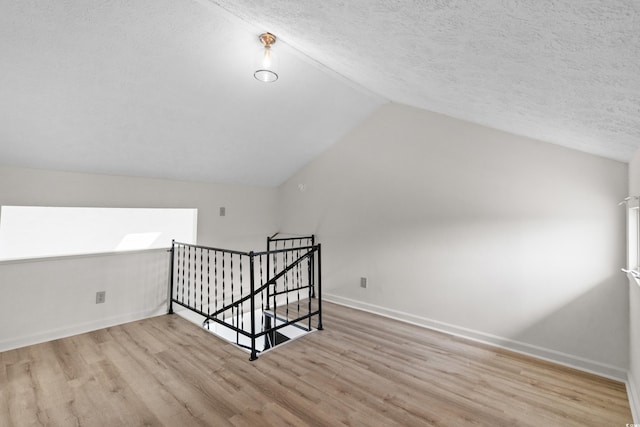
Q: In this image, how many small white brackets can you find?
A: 2